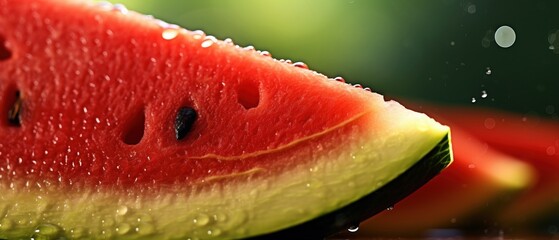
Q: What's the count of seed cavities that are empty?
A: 3